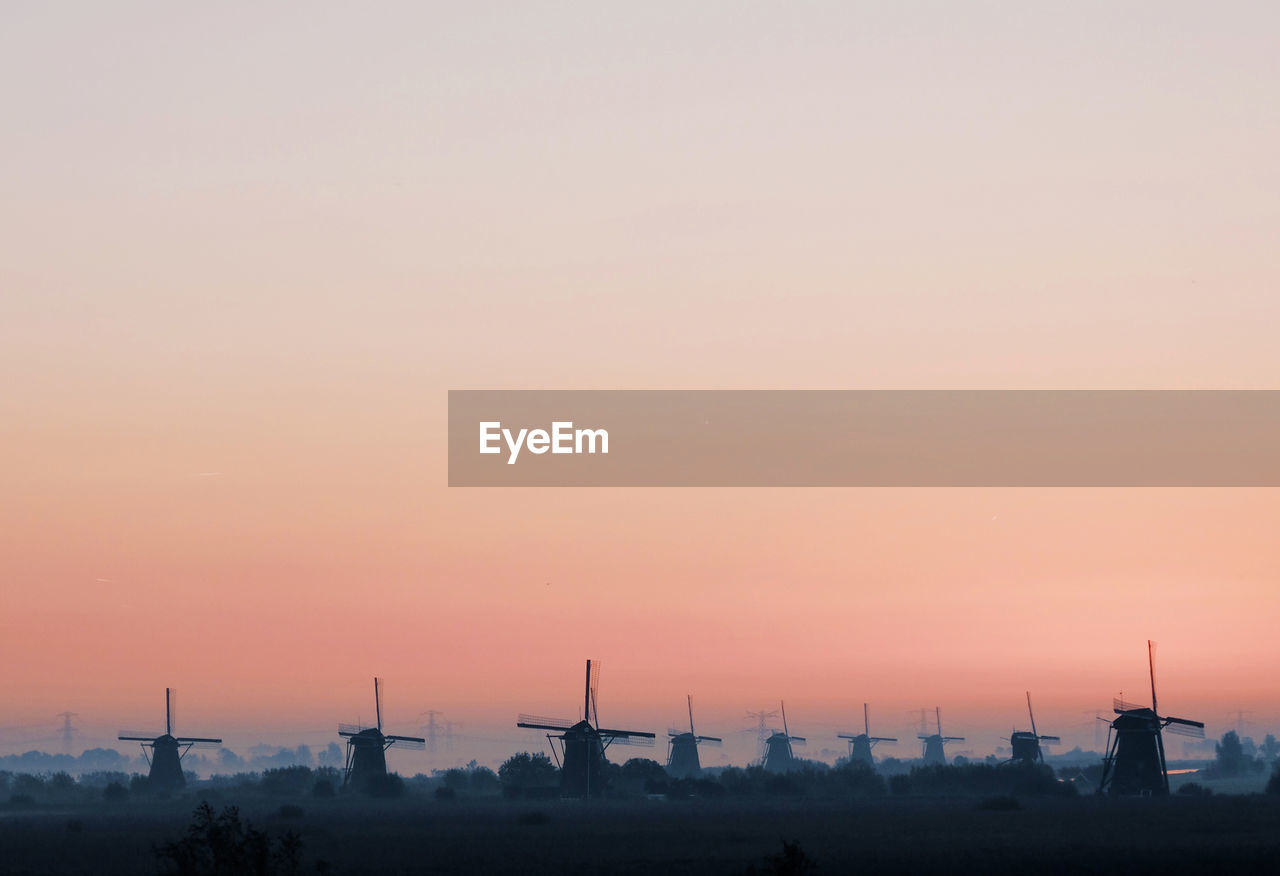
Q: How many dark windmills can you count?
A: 9